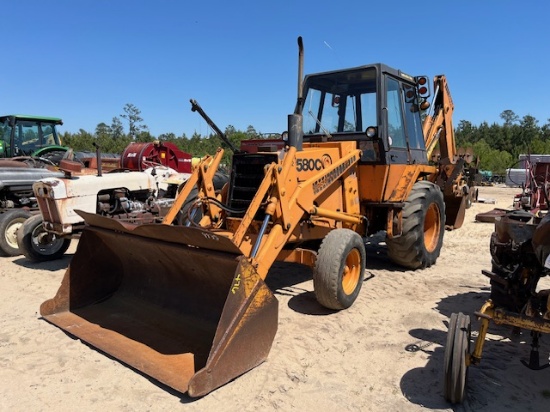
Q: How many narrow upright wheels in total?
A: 1